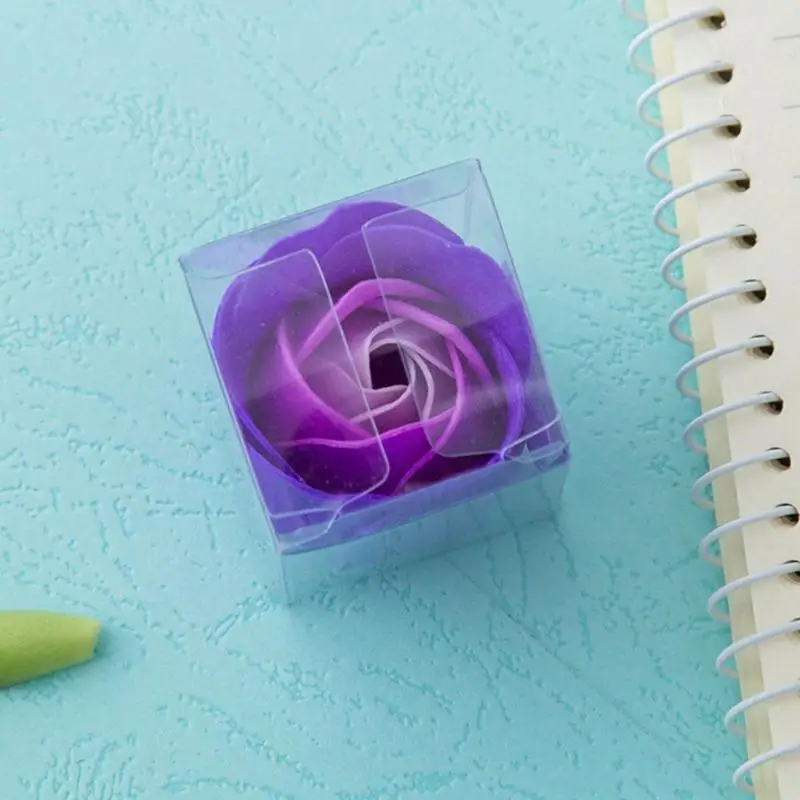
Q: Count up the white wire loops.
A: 15